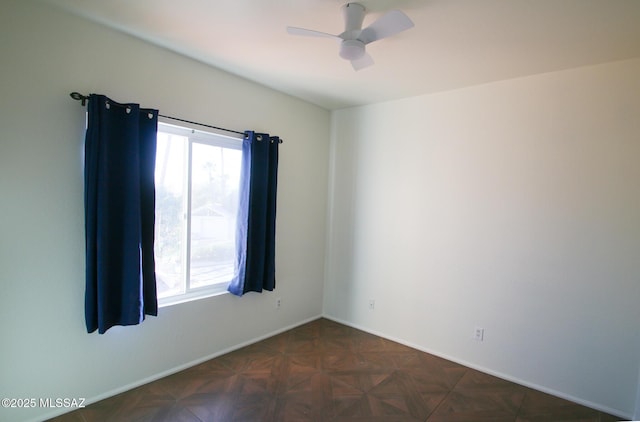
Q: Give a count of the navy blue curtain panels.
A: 2